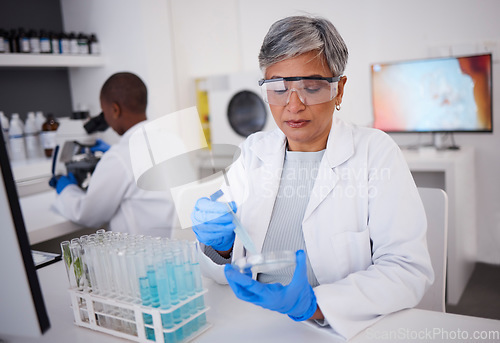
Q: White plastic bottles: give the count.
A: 4